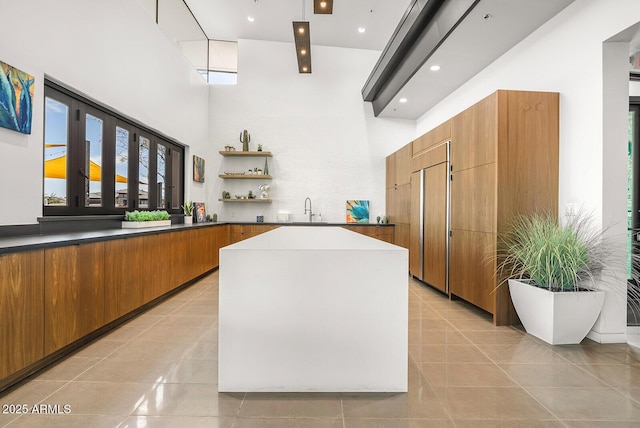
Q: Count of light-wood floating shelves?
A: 3